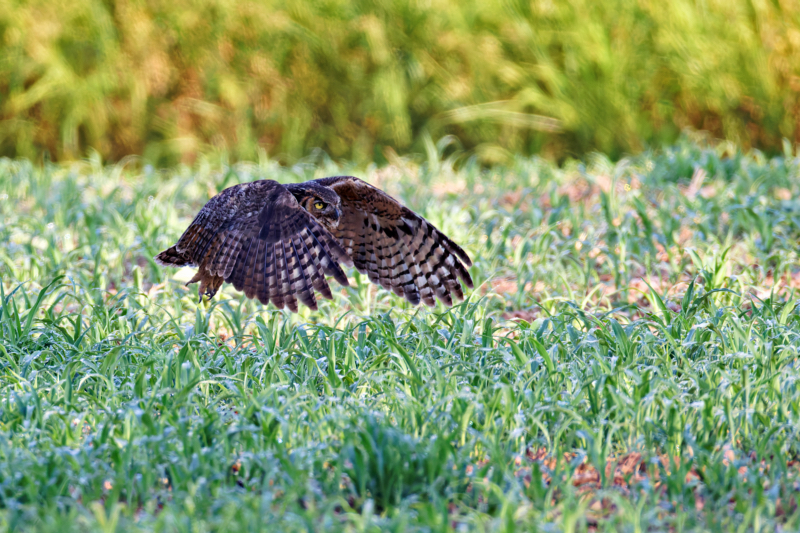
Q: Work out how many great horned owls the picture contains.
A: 1